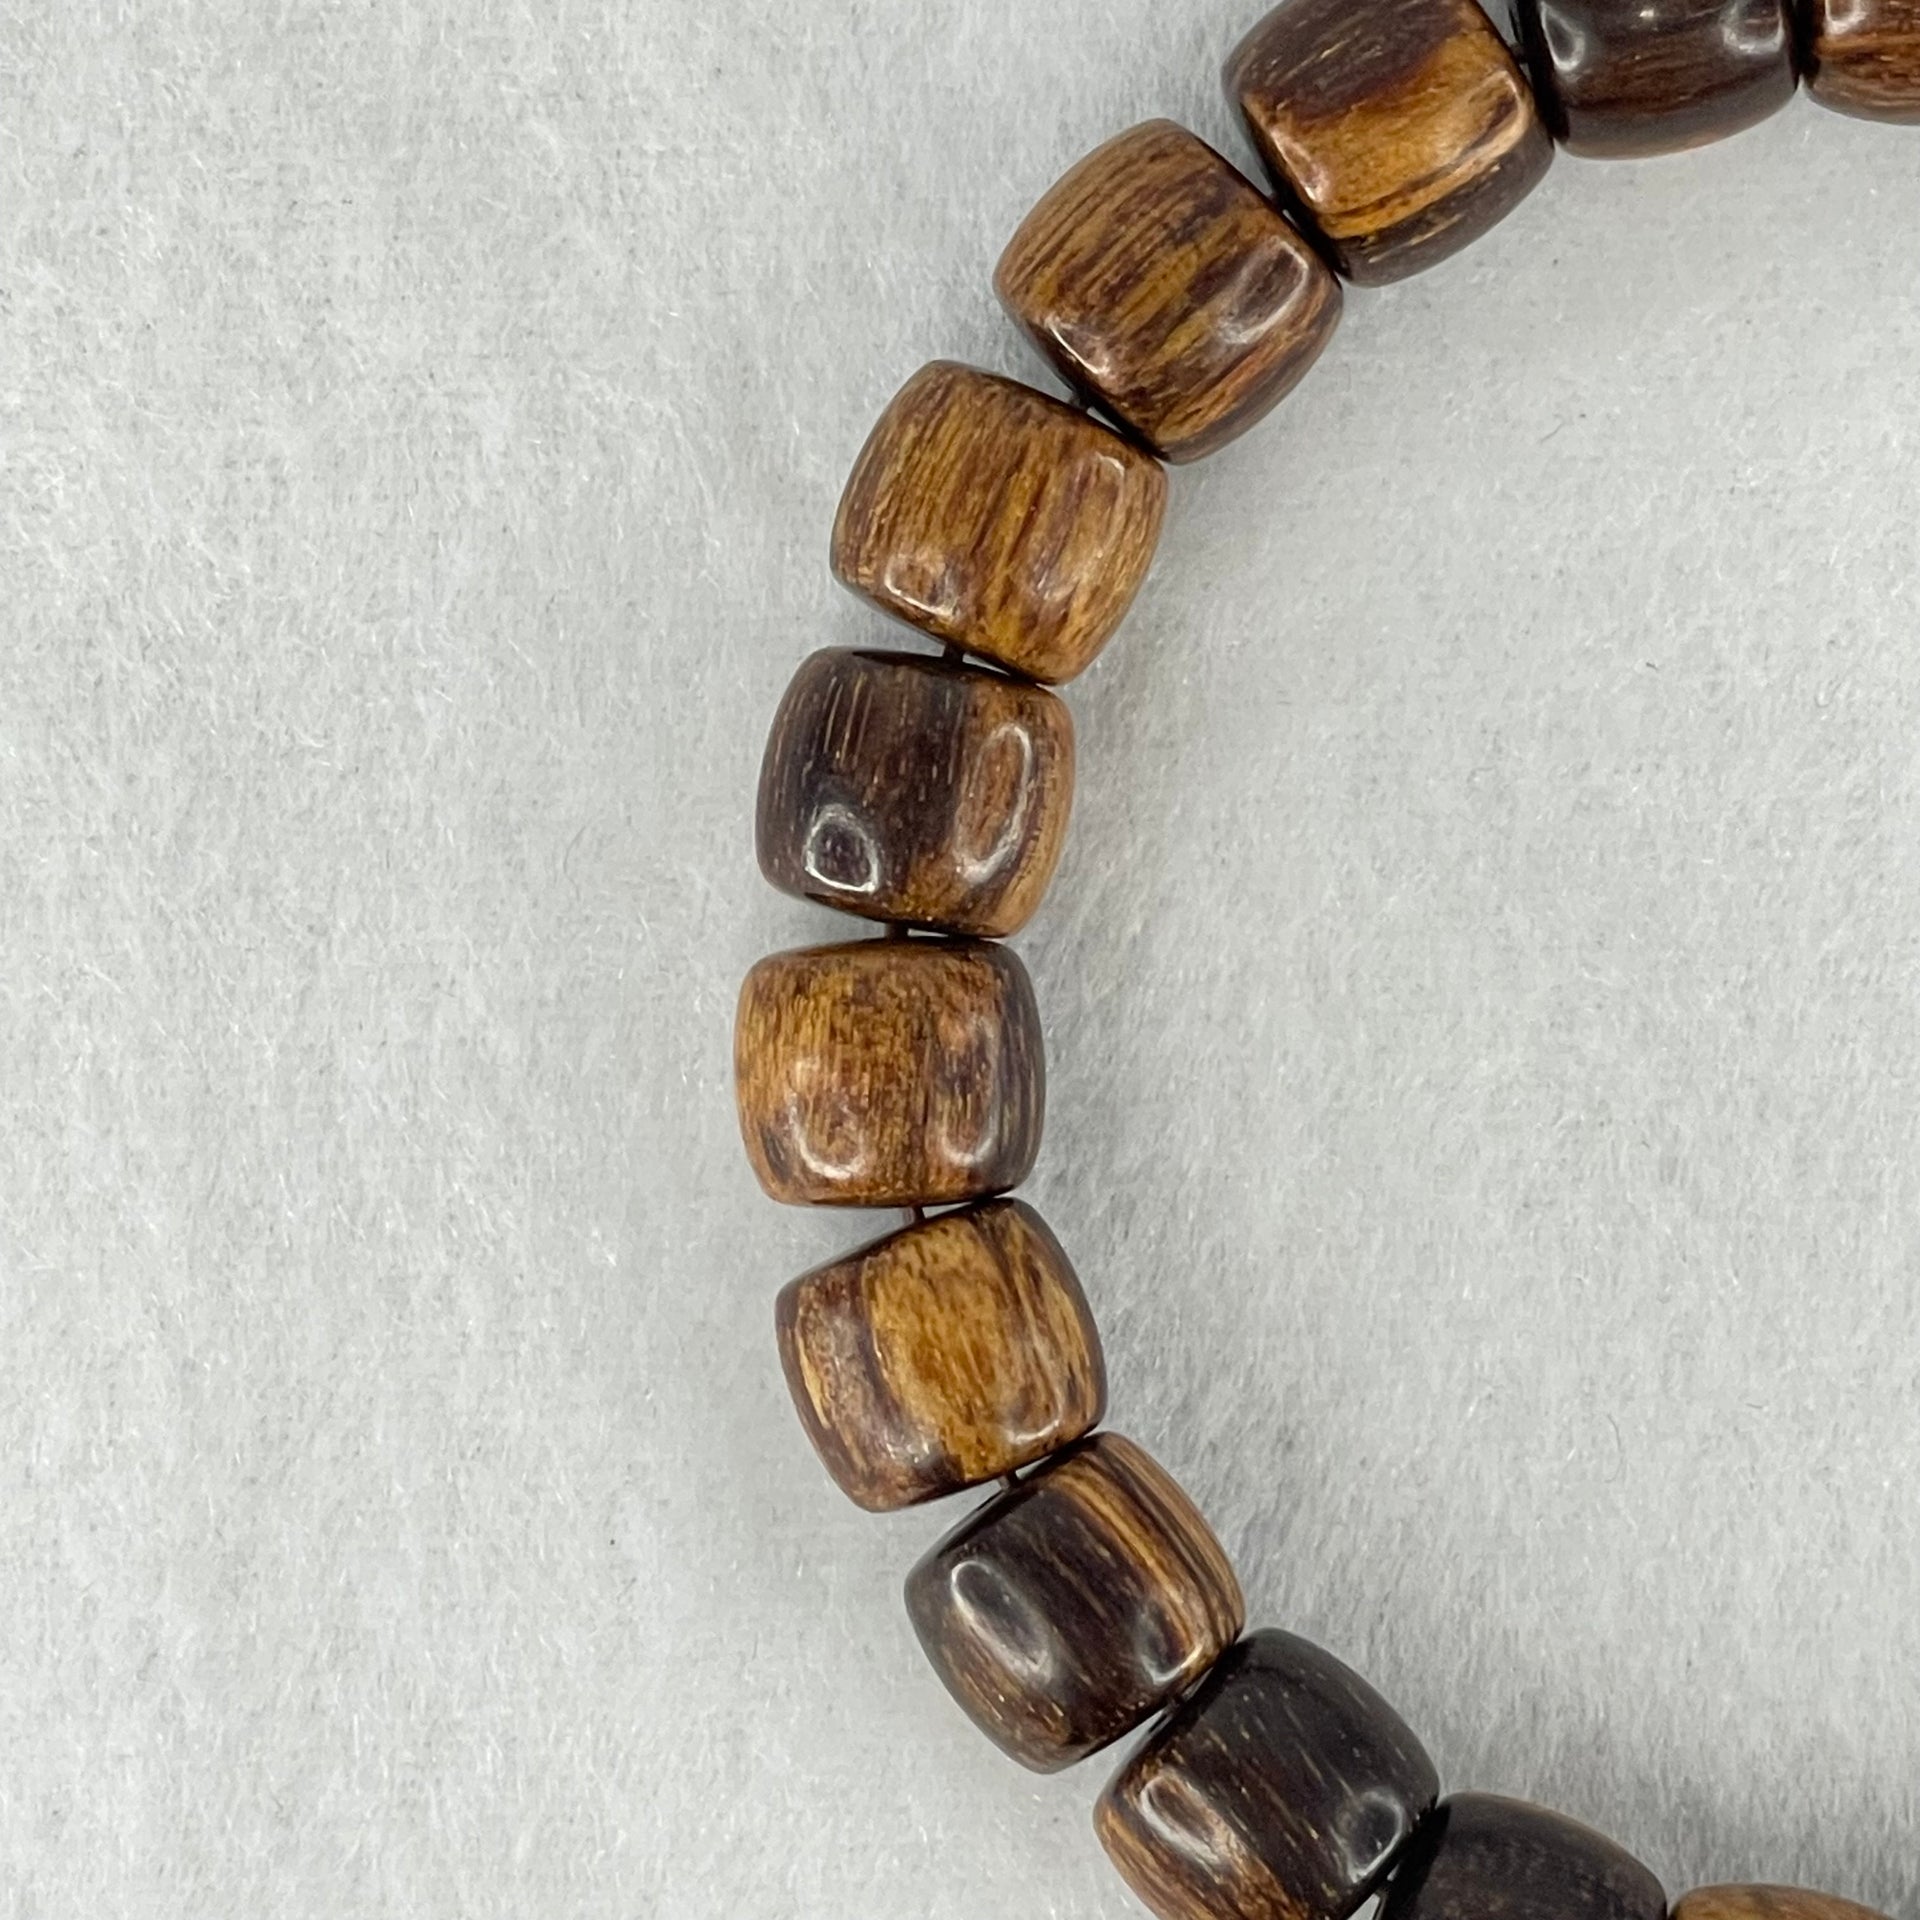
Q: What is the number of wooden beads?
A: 12